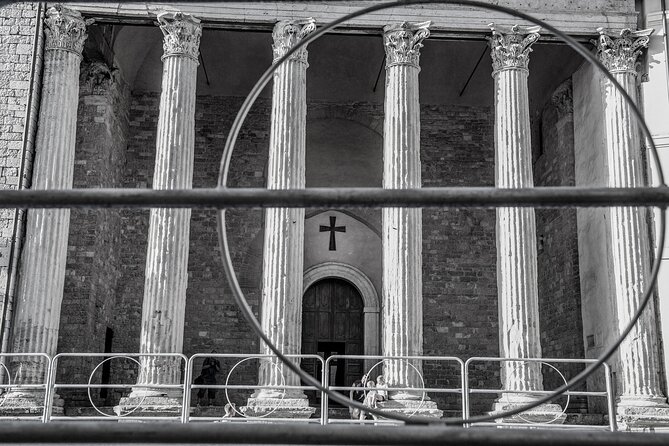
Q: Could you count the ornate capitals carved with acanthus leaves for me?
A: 6